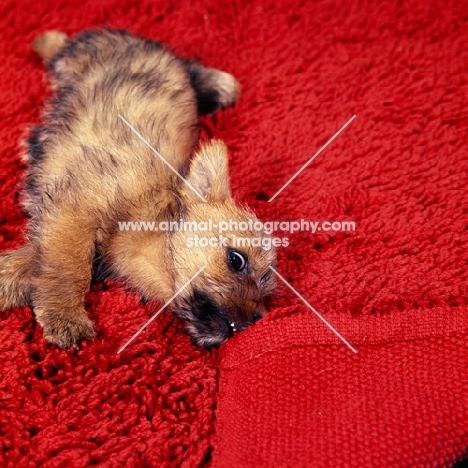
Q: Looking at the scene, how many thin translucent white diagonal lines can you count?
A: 4